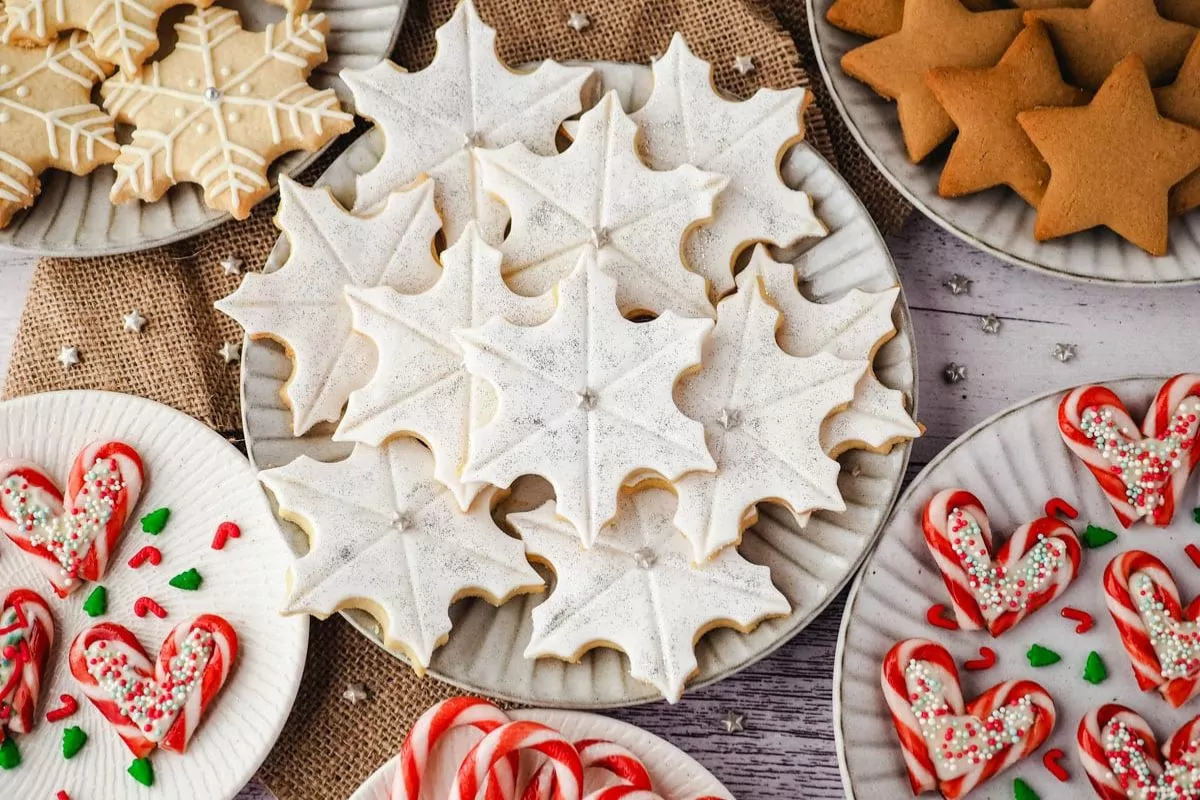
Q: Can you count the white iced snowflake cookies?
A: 10